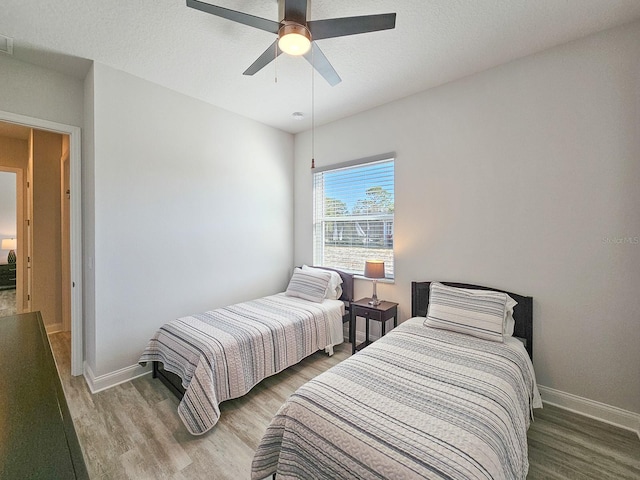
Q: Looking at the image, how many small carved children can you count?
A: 0